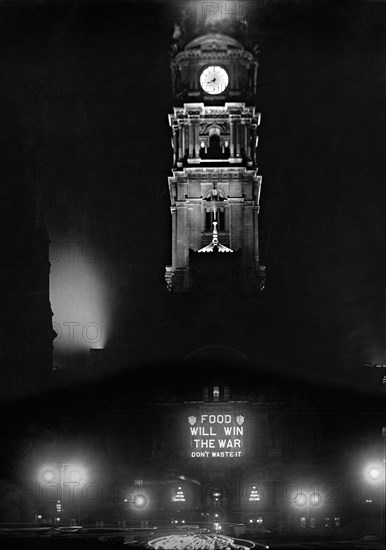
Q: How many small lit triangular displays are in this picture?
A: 2